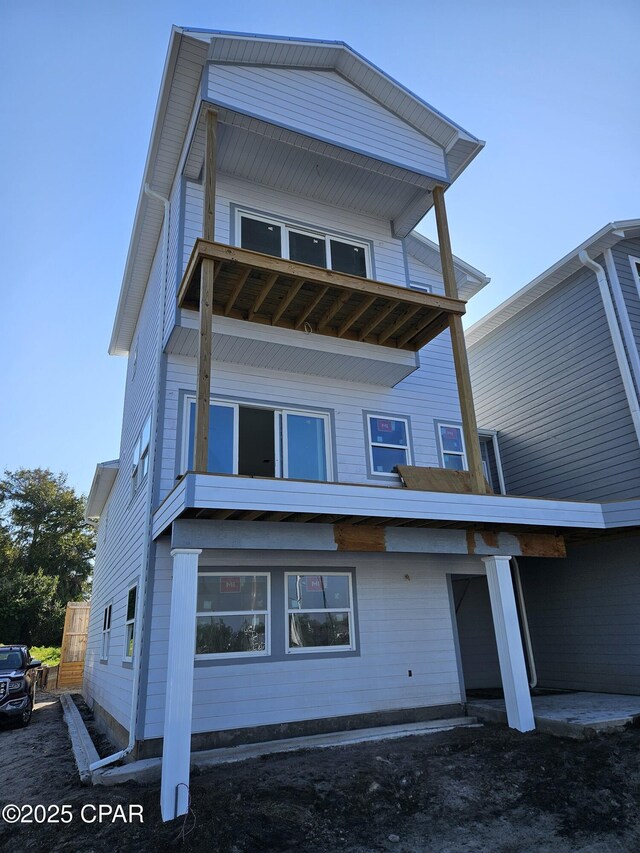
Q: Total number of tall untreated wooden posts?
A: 2